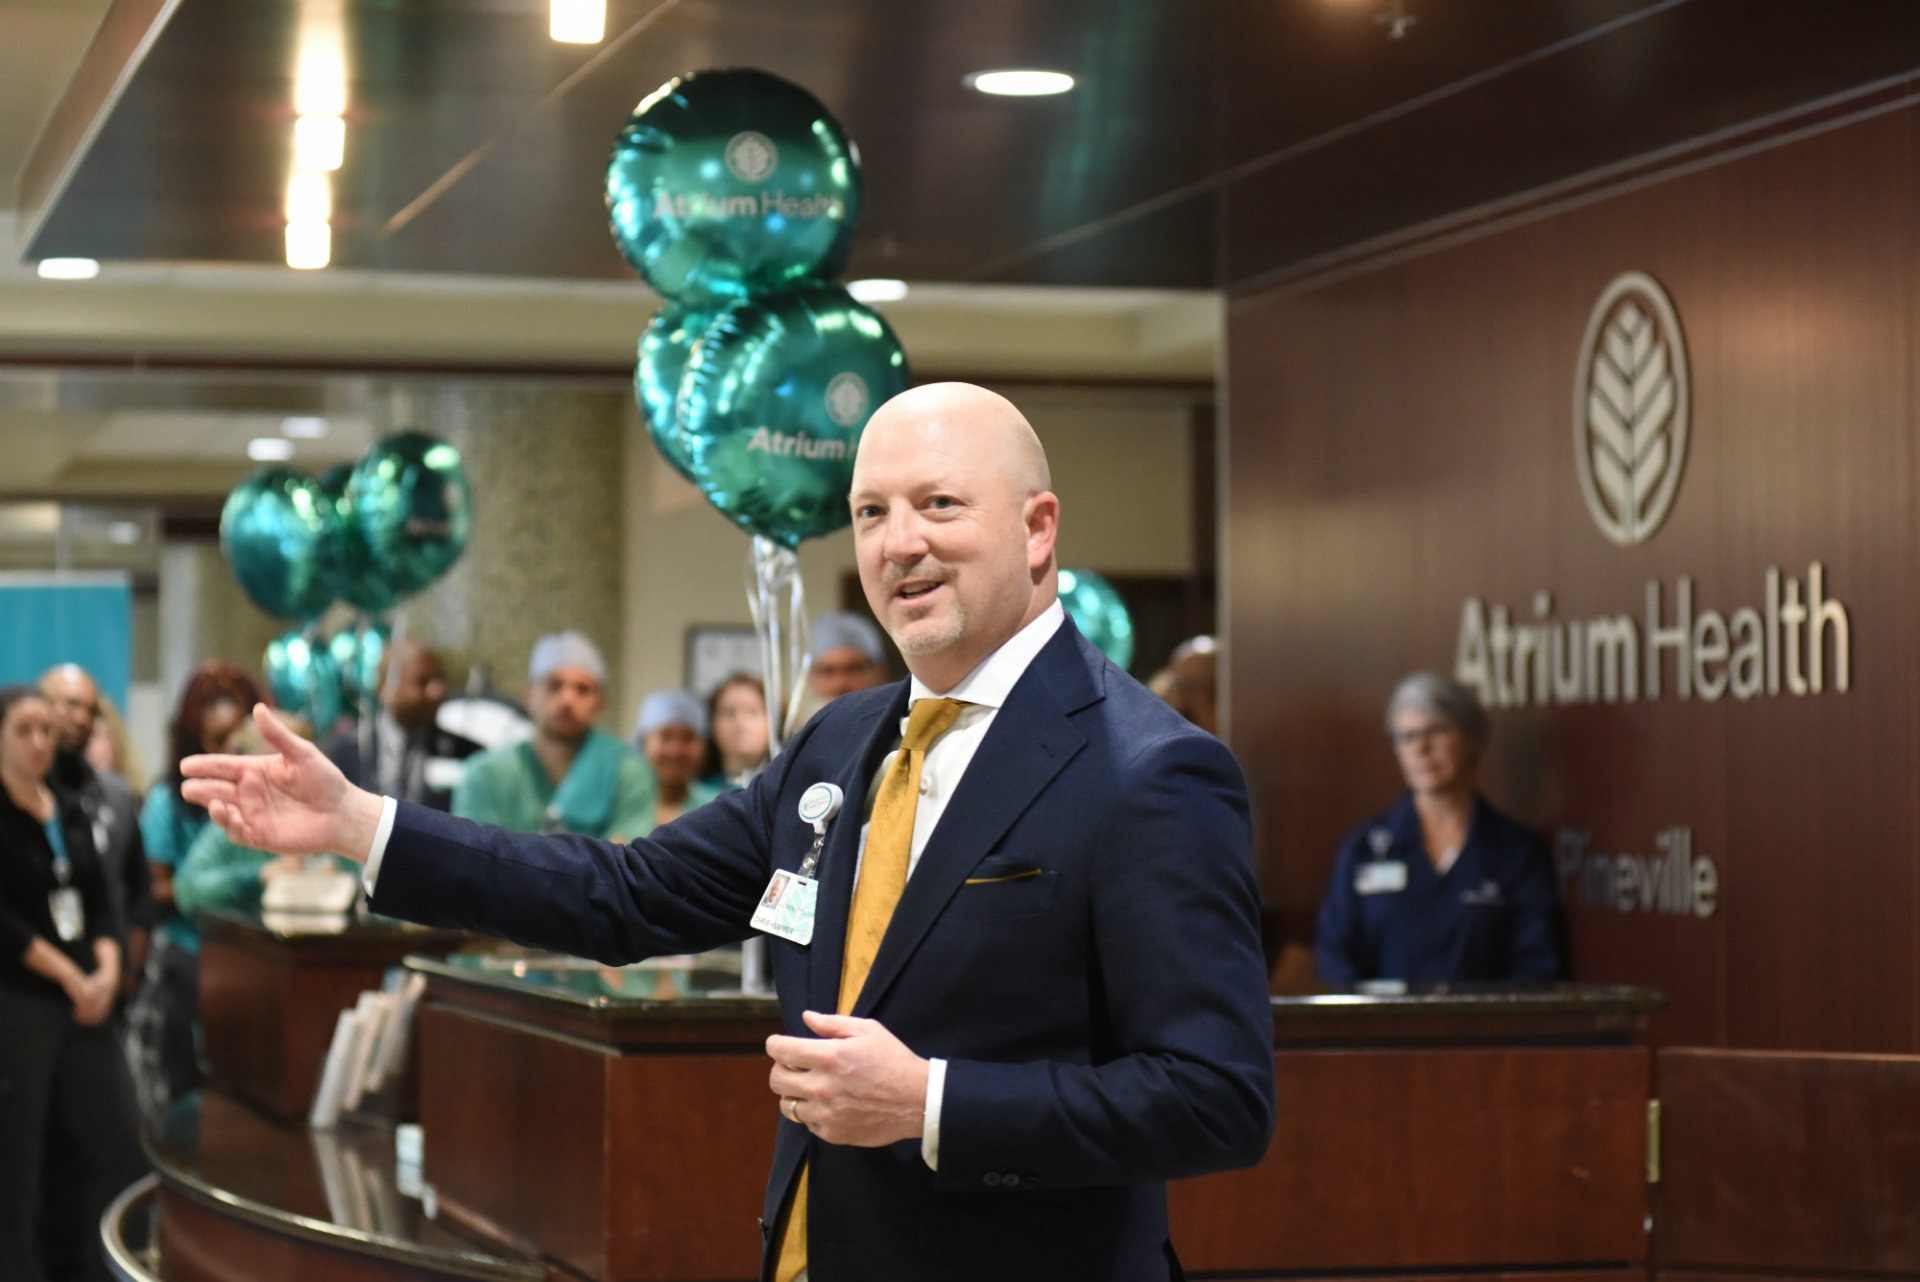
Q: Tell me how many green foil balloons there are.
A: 9